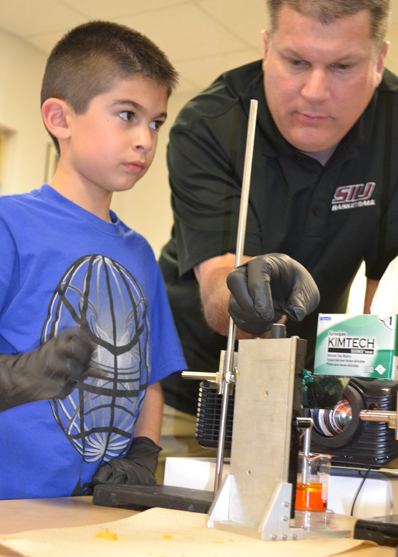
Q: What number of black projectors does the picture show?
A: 1